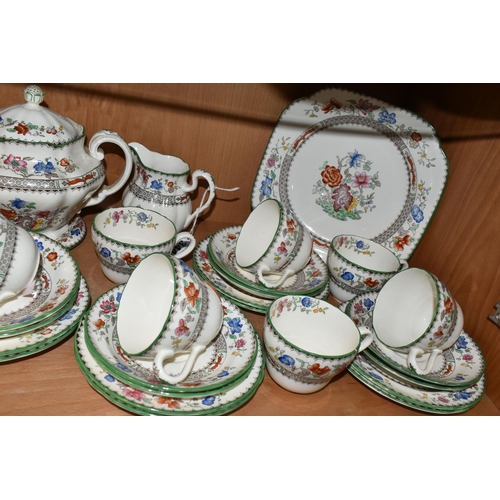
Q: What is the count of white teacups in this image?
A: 7